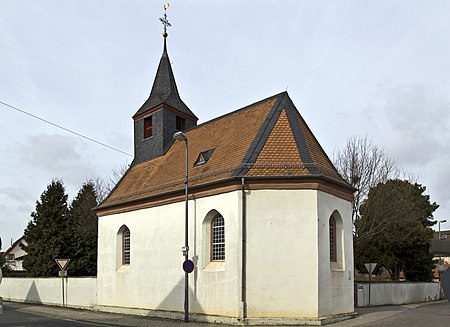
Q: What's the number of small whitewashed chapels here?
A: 1